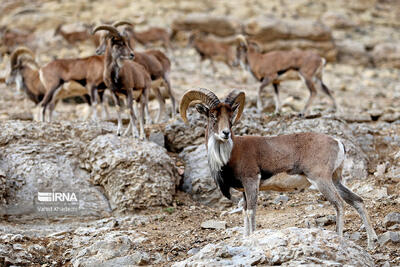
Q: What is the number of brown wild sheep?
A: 10